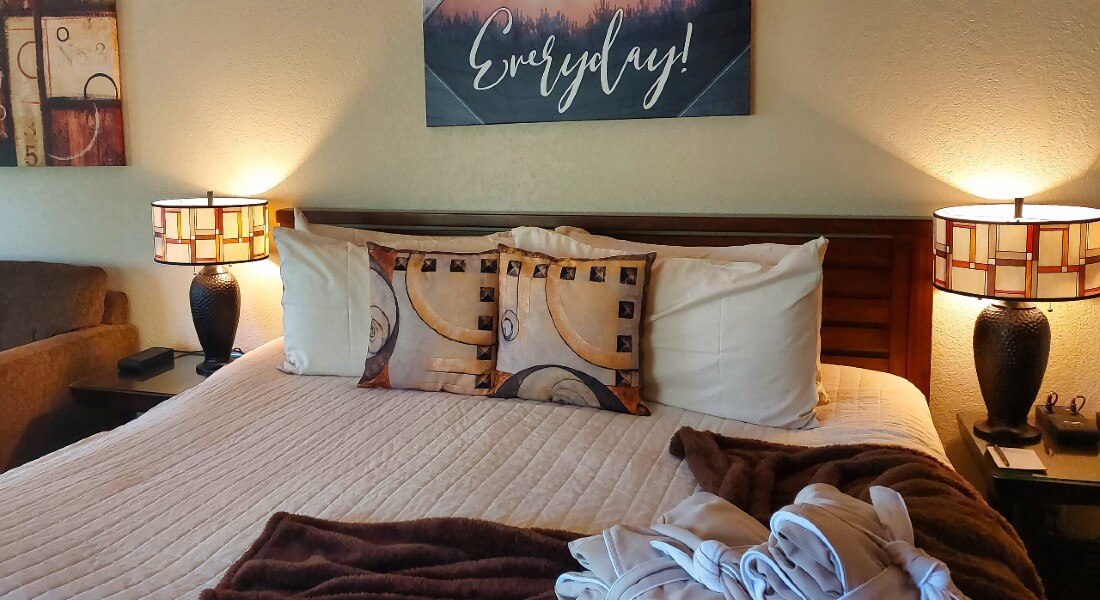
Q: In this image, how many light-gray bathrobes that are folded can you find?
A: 2